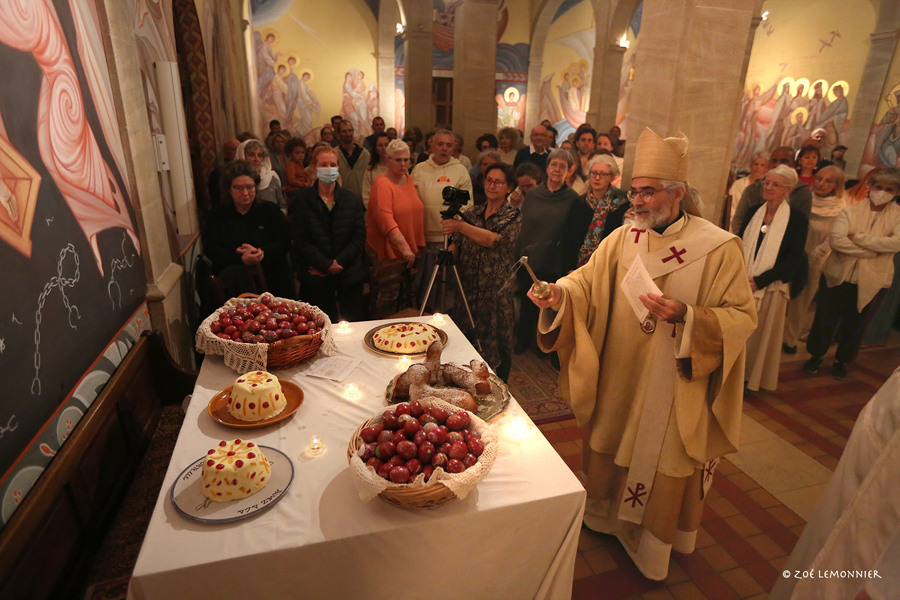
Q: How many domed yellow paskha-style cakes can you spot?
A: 3